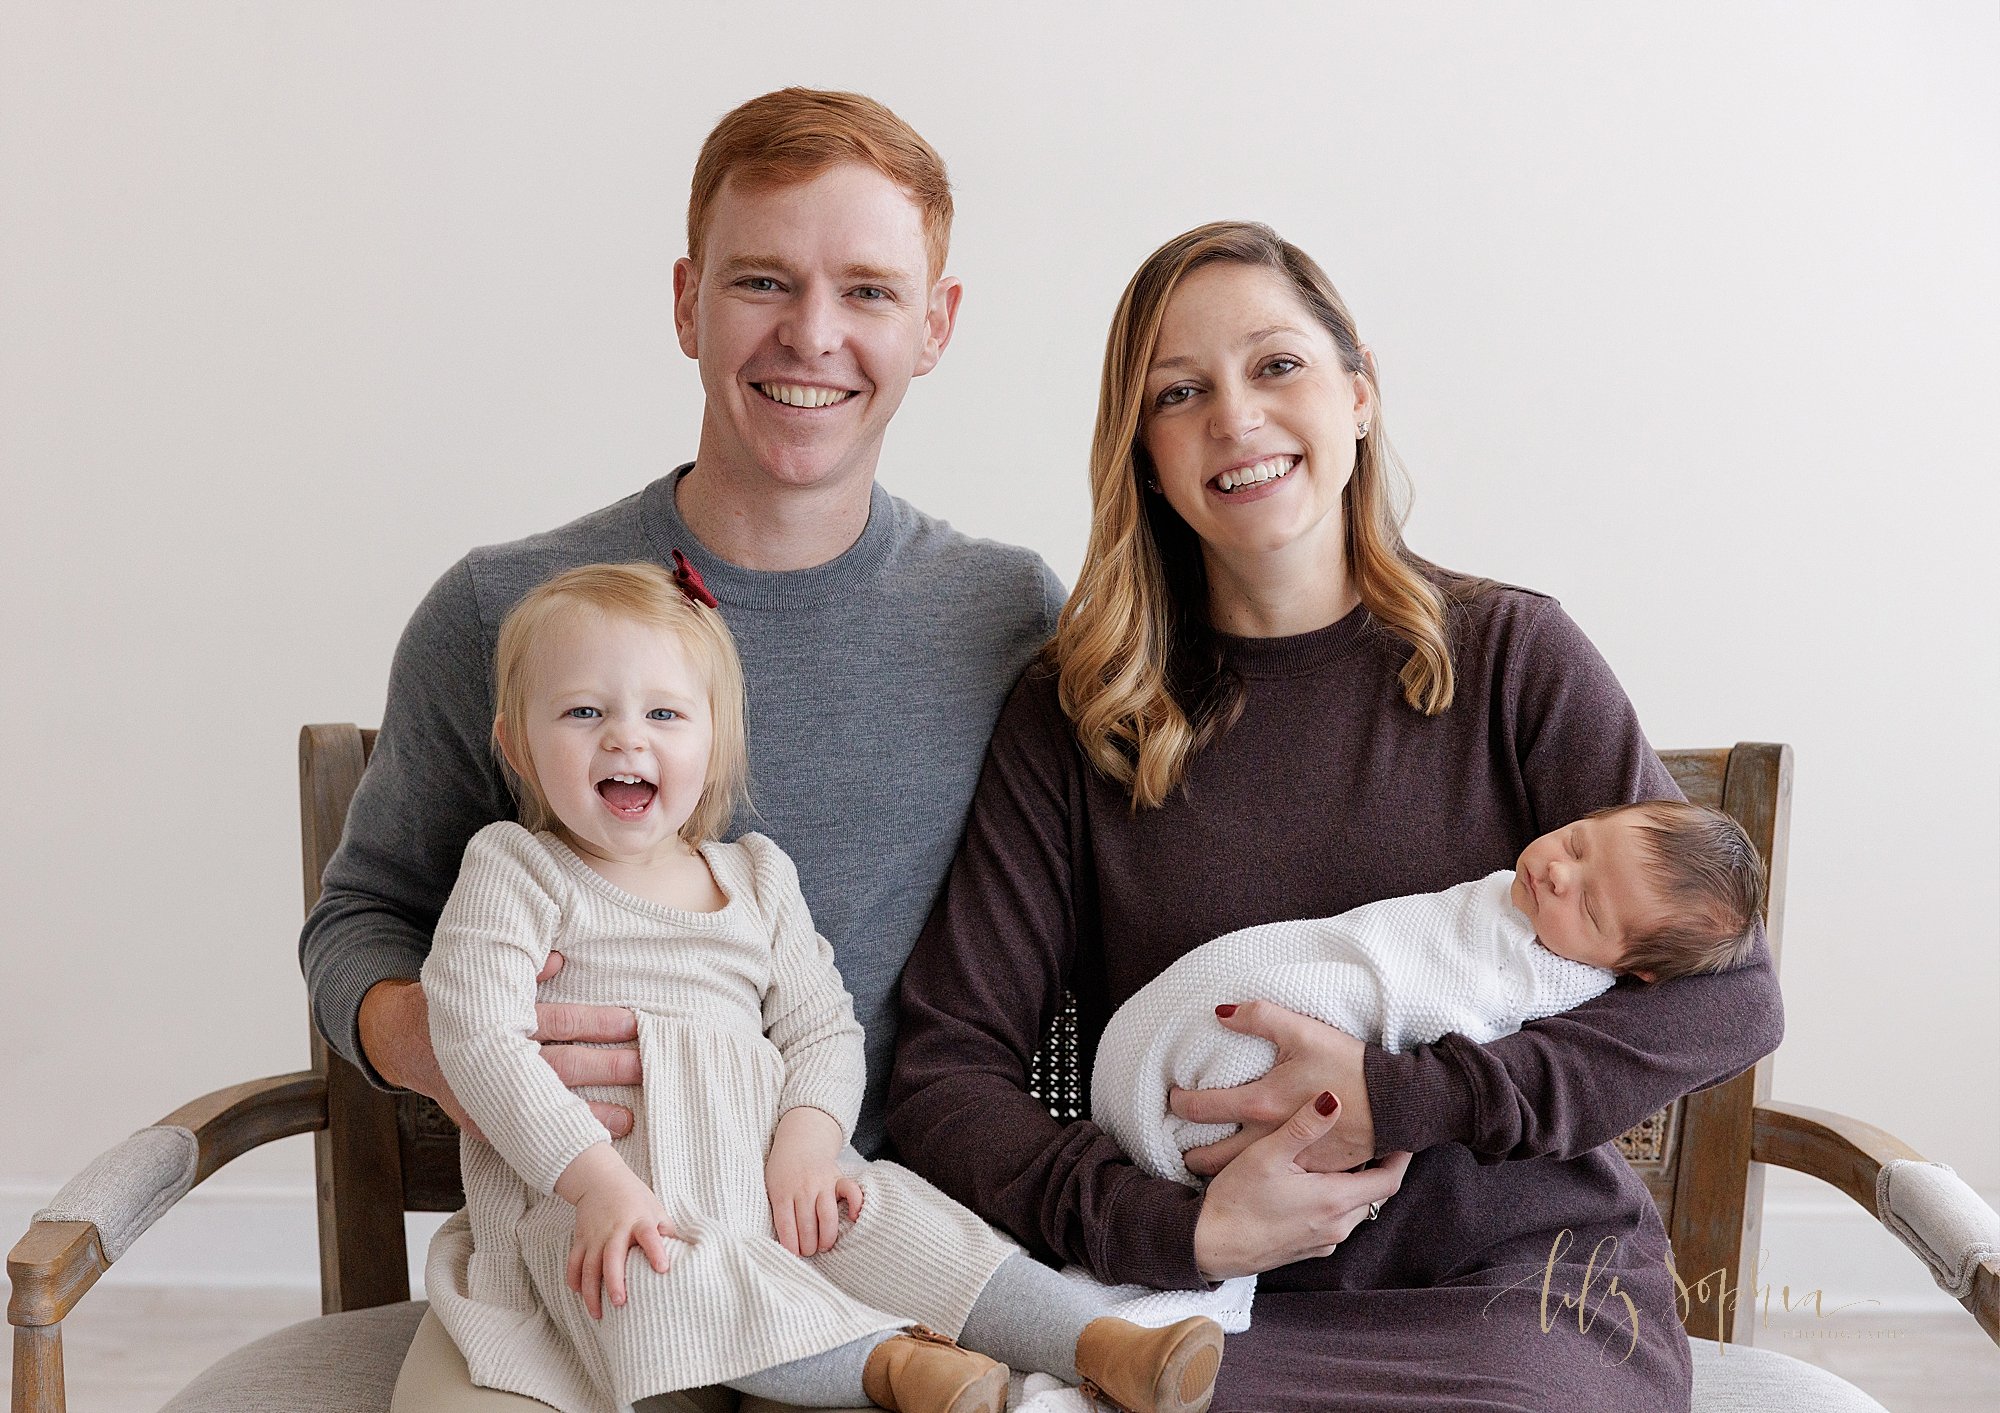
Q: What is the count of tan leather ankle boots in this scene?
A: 2